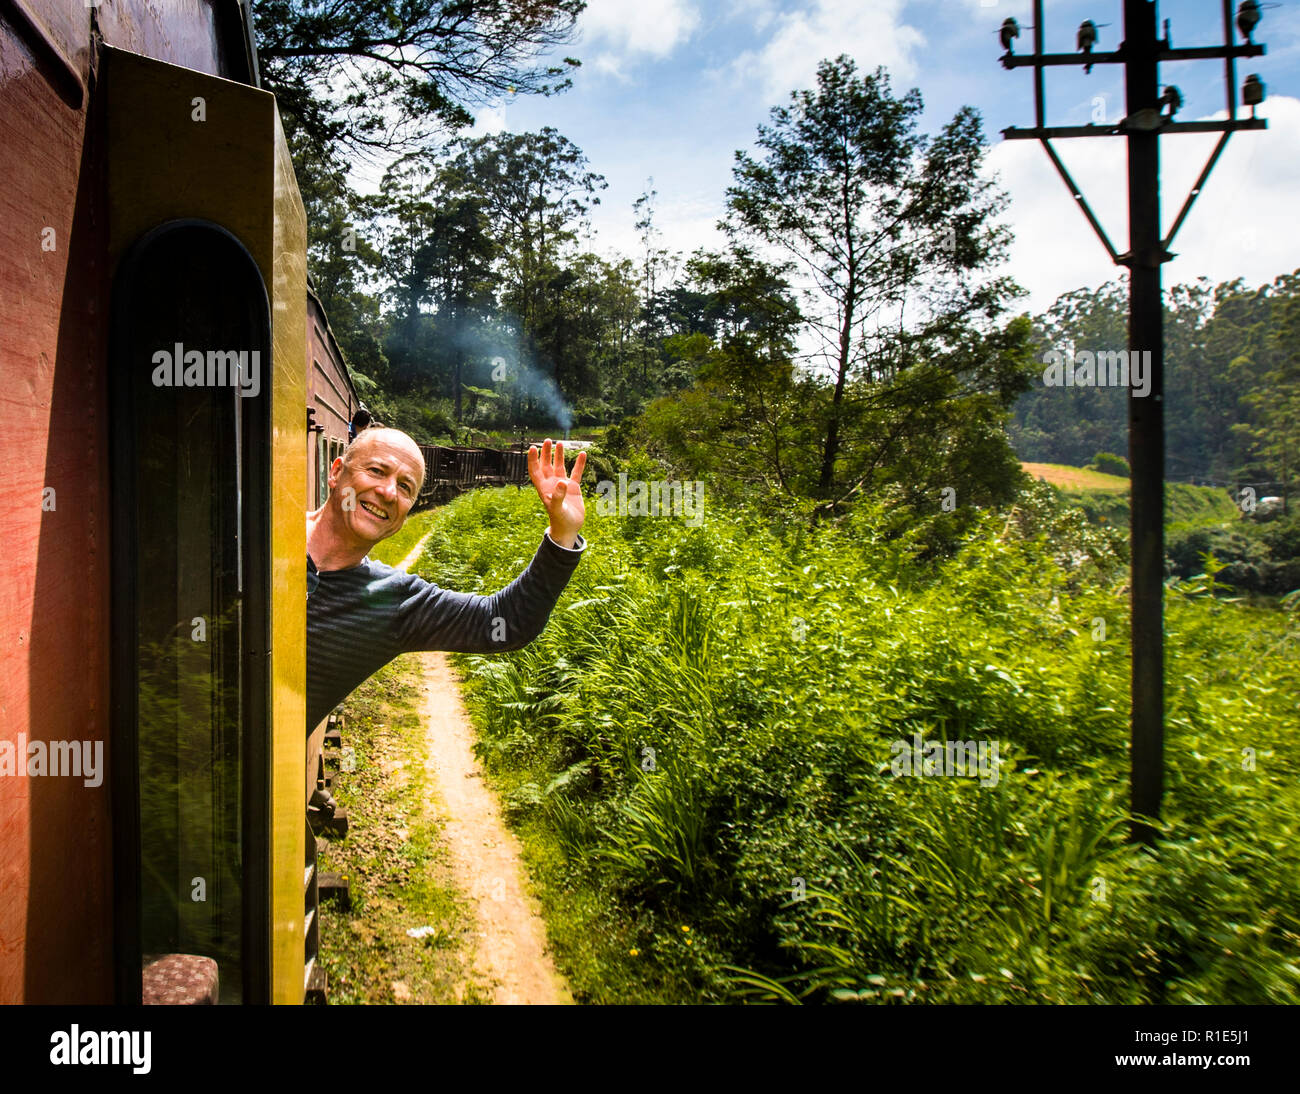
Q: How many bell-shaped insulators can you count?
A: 5